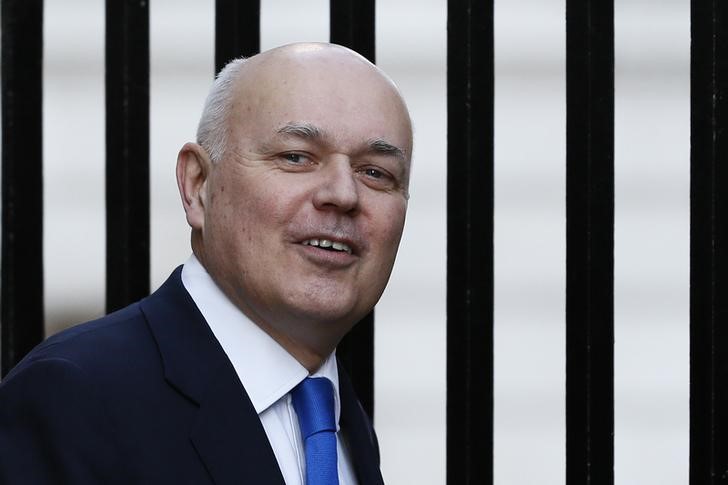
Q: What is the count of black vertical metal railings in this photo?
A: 7